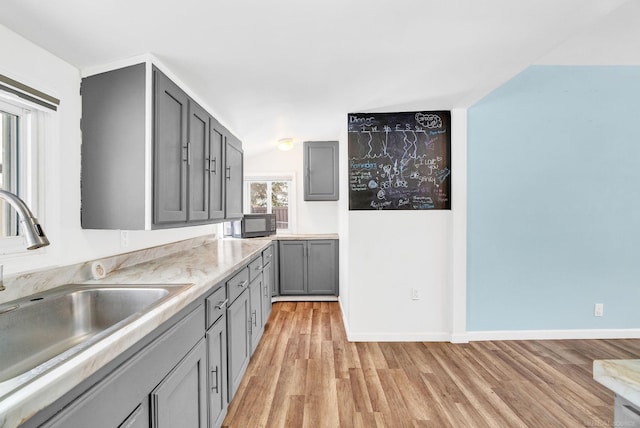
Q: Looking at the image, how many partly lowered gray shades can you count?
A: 1